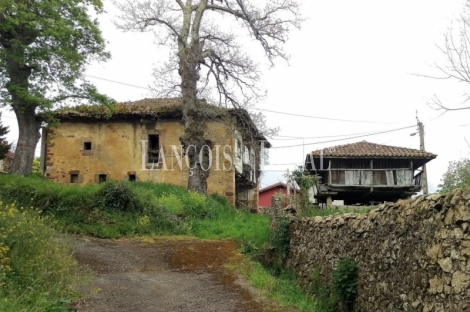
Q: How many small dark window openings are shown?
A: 4